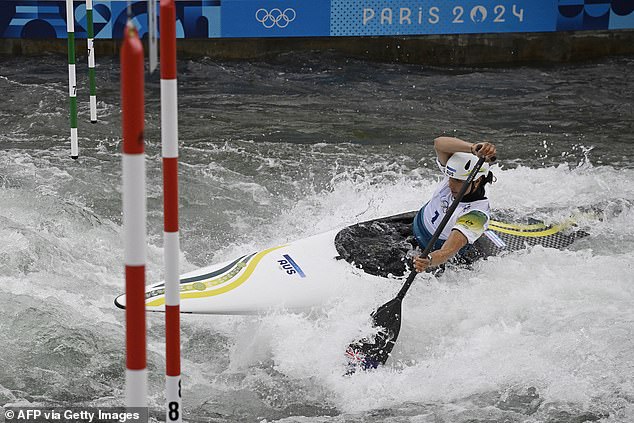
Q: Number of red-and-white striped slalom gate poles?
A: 2